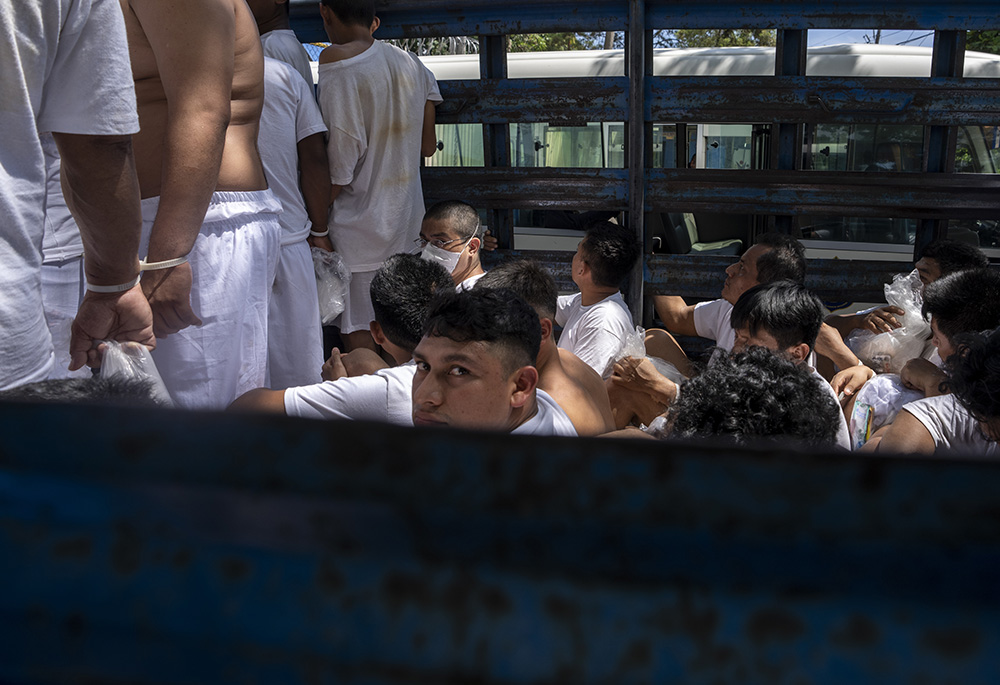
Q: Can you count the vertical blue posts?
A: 4